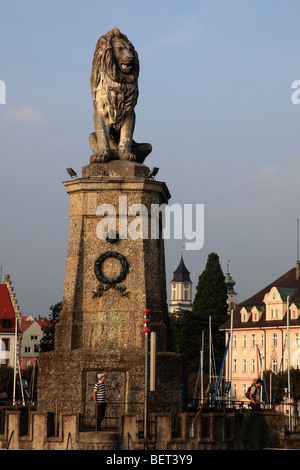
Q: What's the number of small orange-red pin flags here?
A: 0